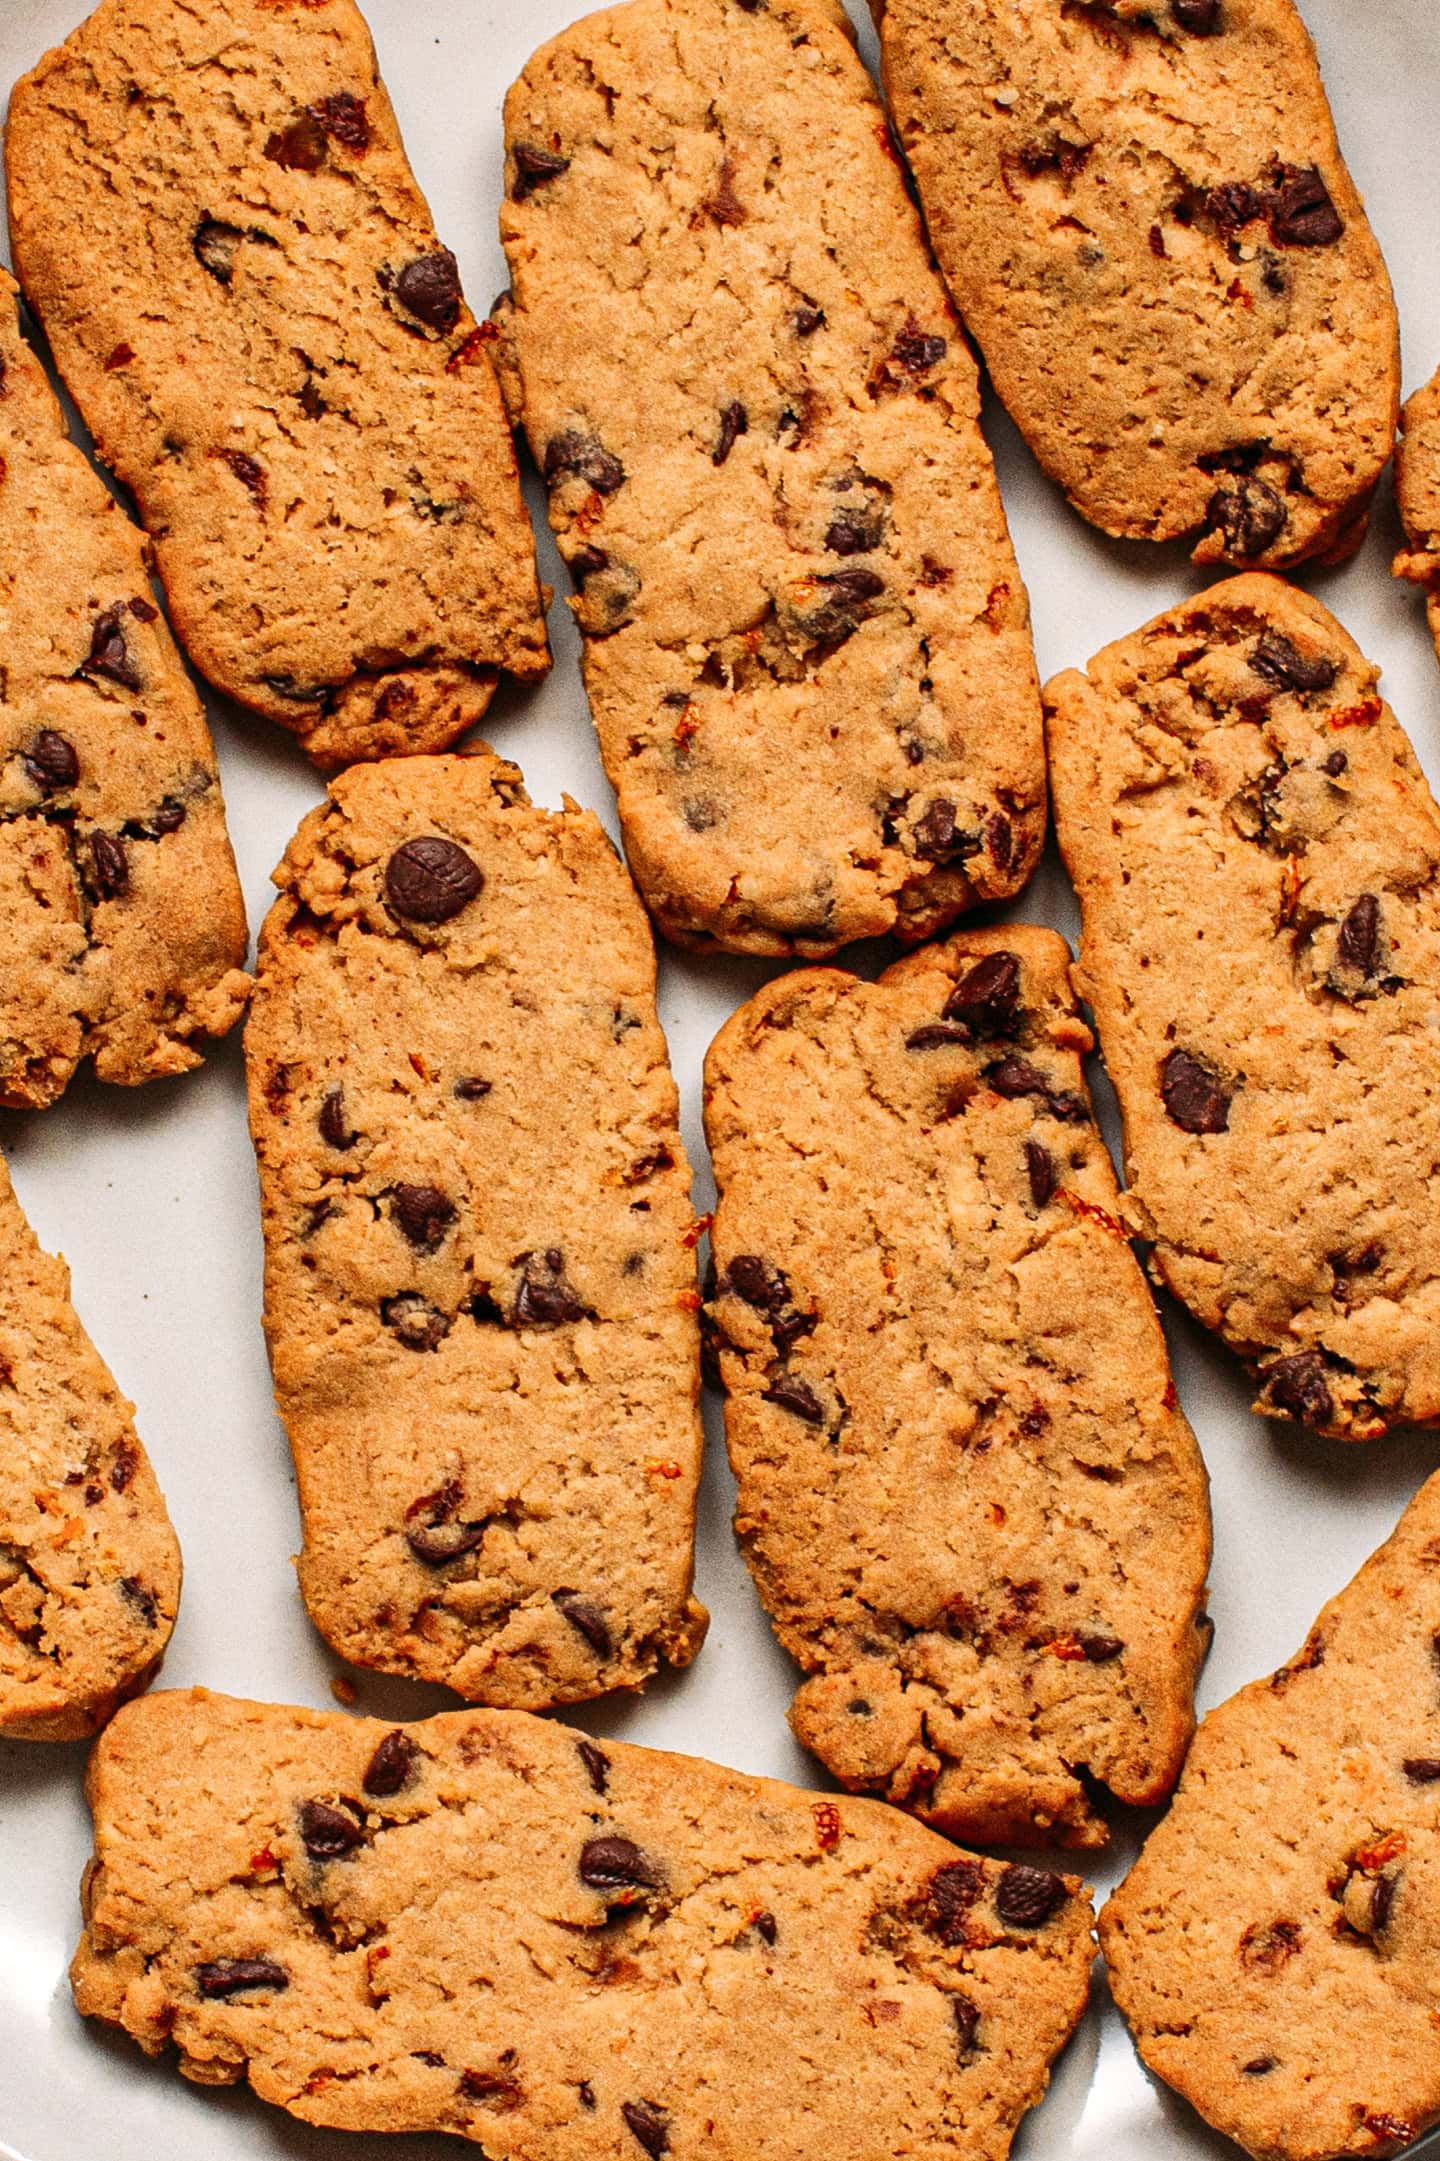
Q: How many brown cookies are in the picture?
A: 11